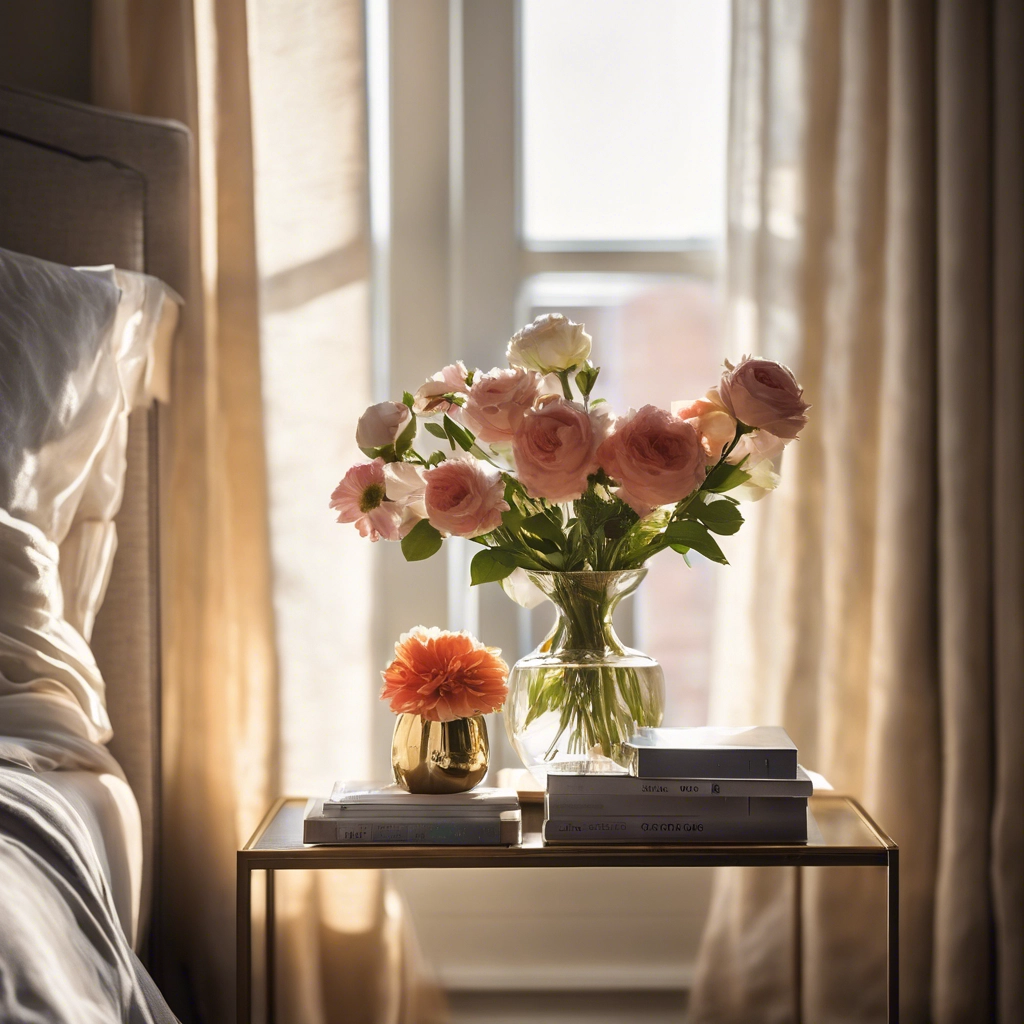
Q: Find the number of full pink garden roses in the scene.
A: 5